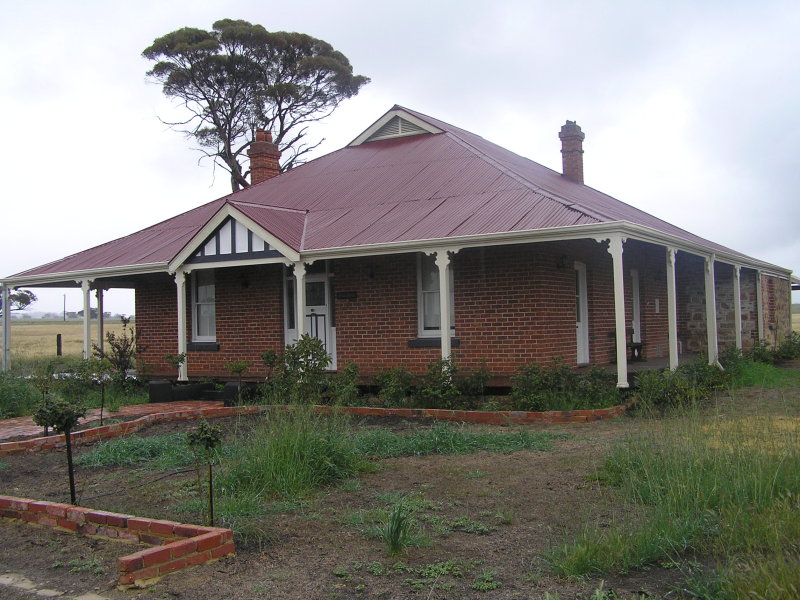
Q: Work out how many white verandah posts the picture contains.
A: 11